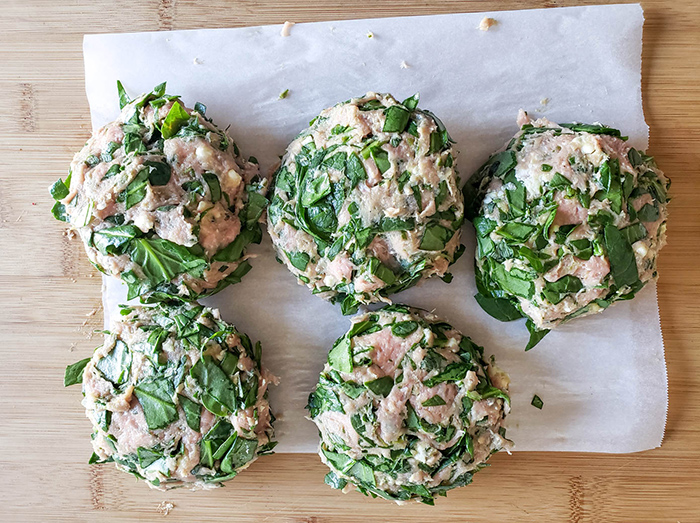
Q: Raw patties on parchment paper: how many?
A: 5